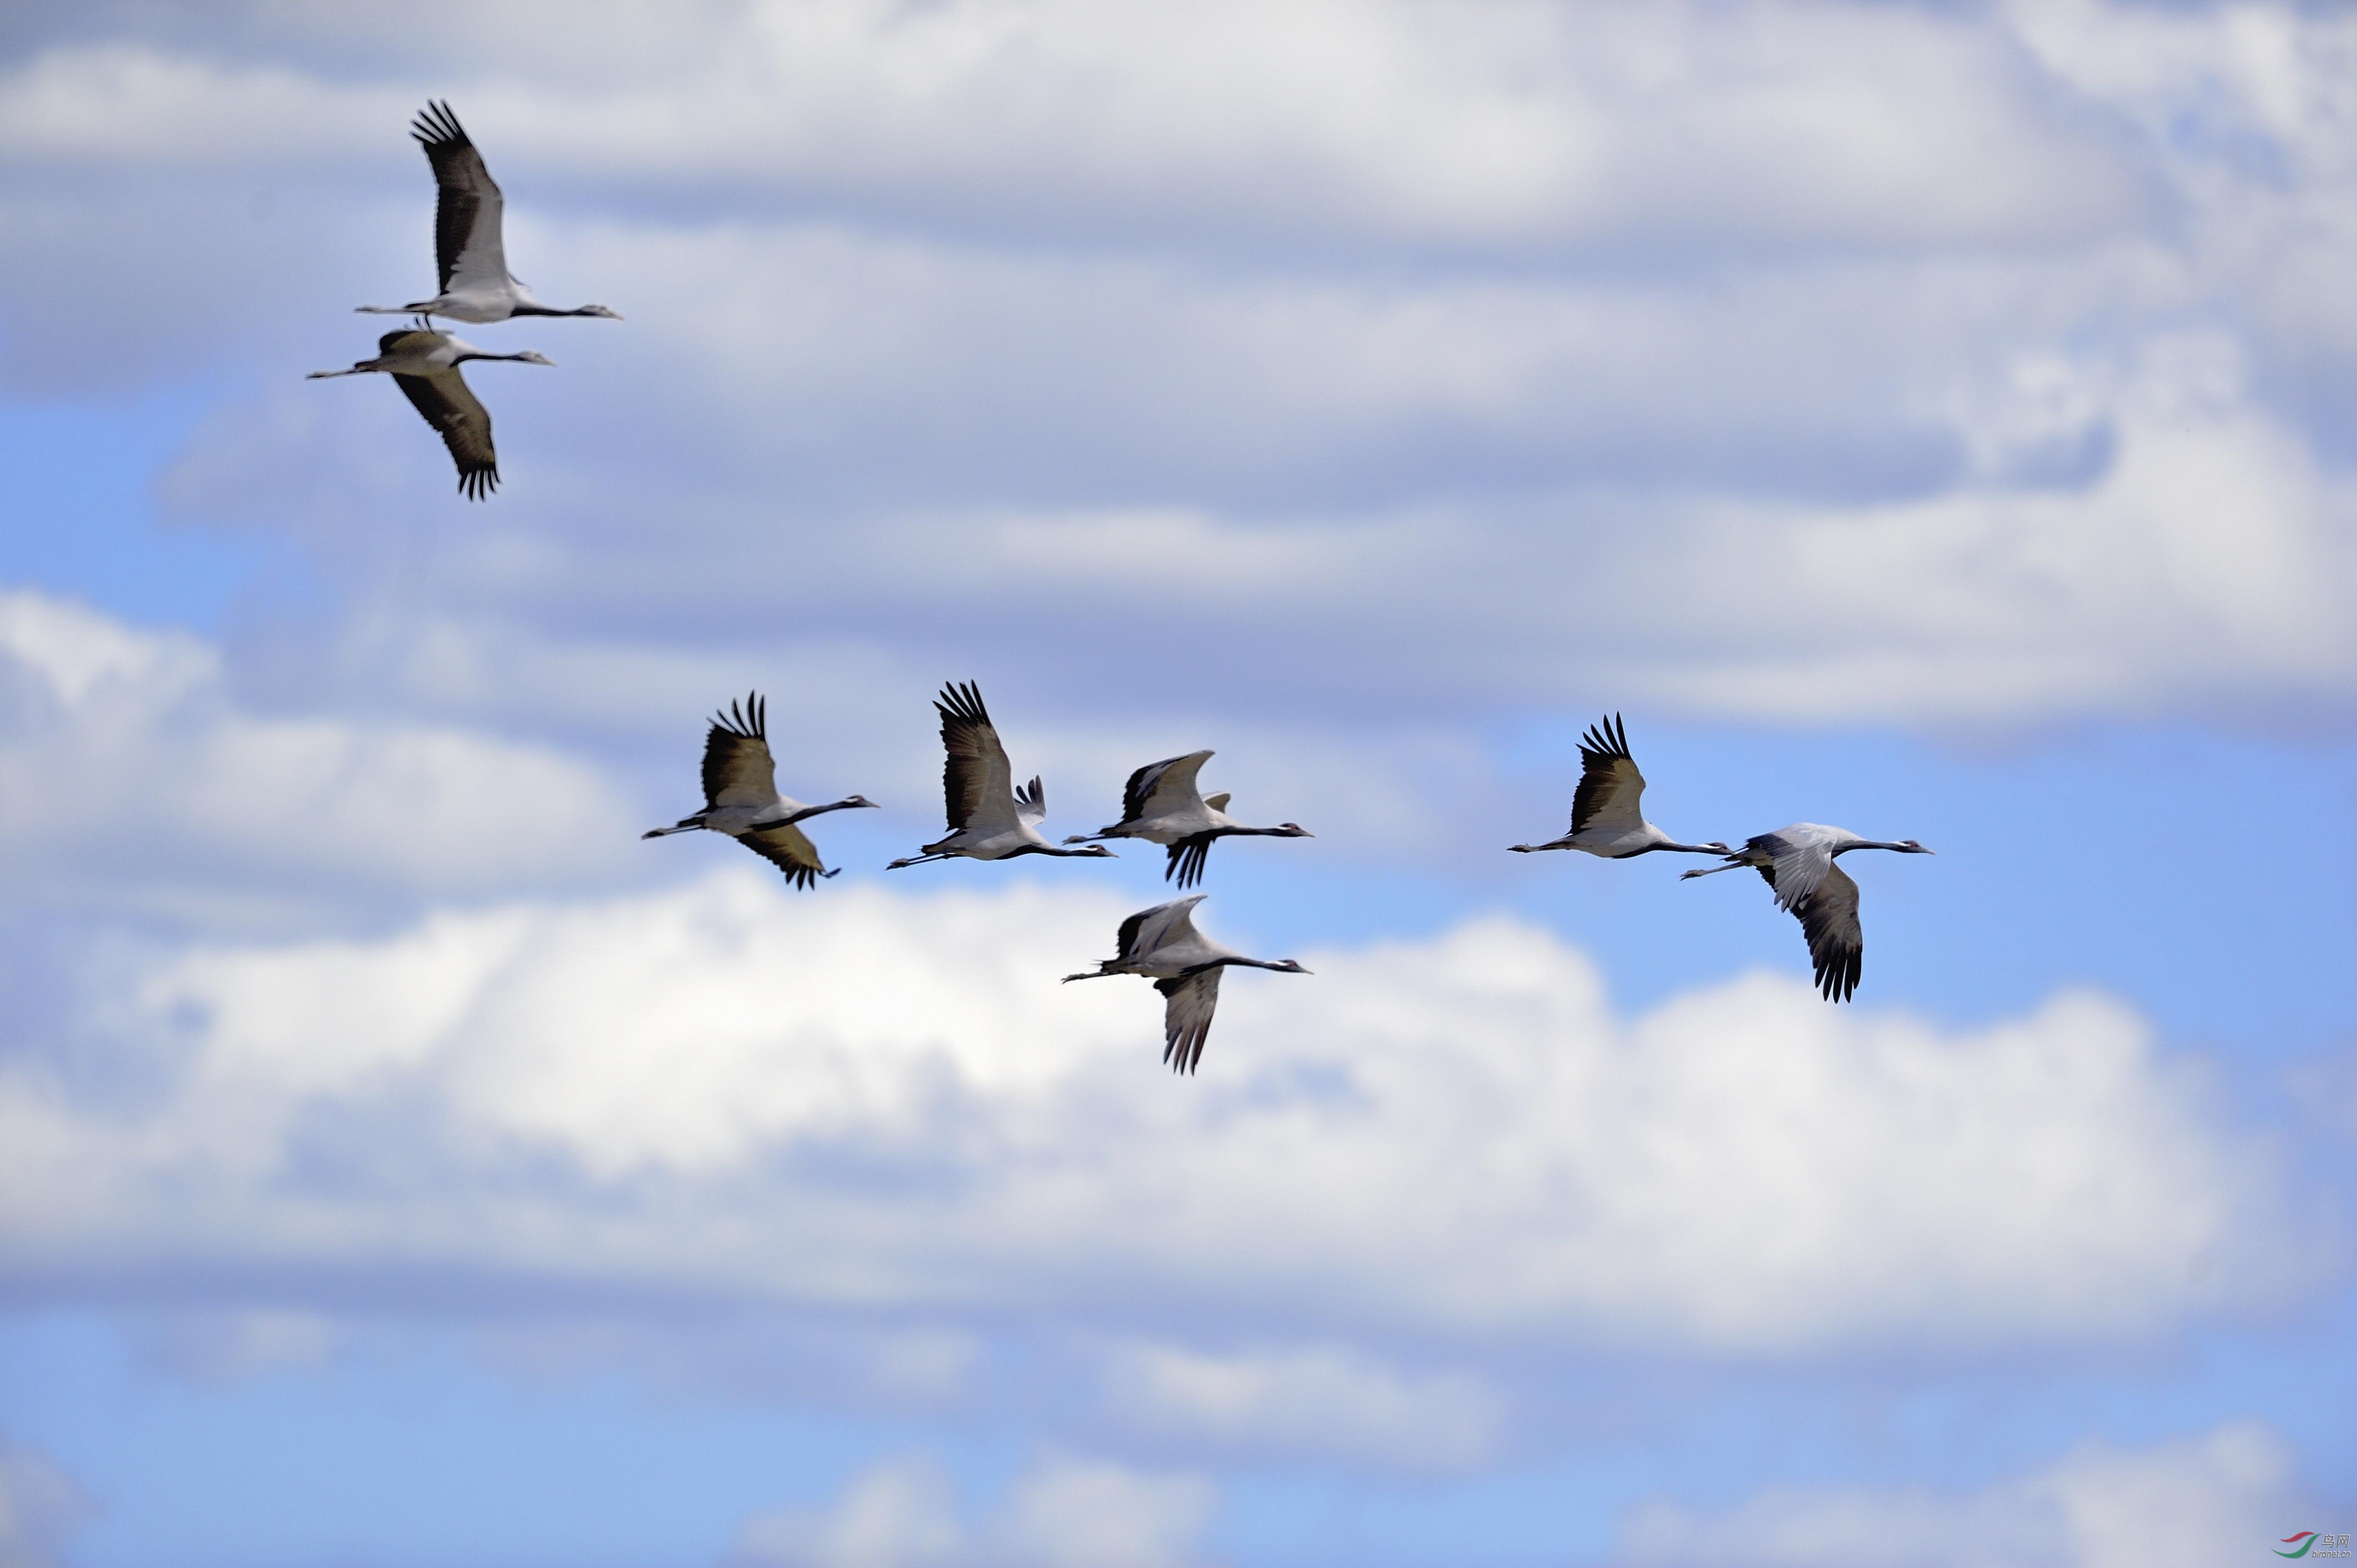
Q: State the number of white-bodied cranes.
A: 8